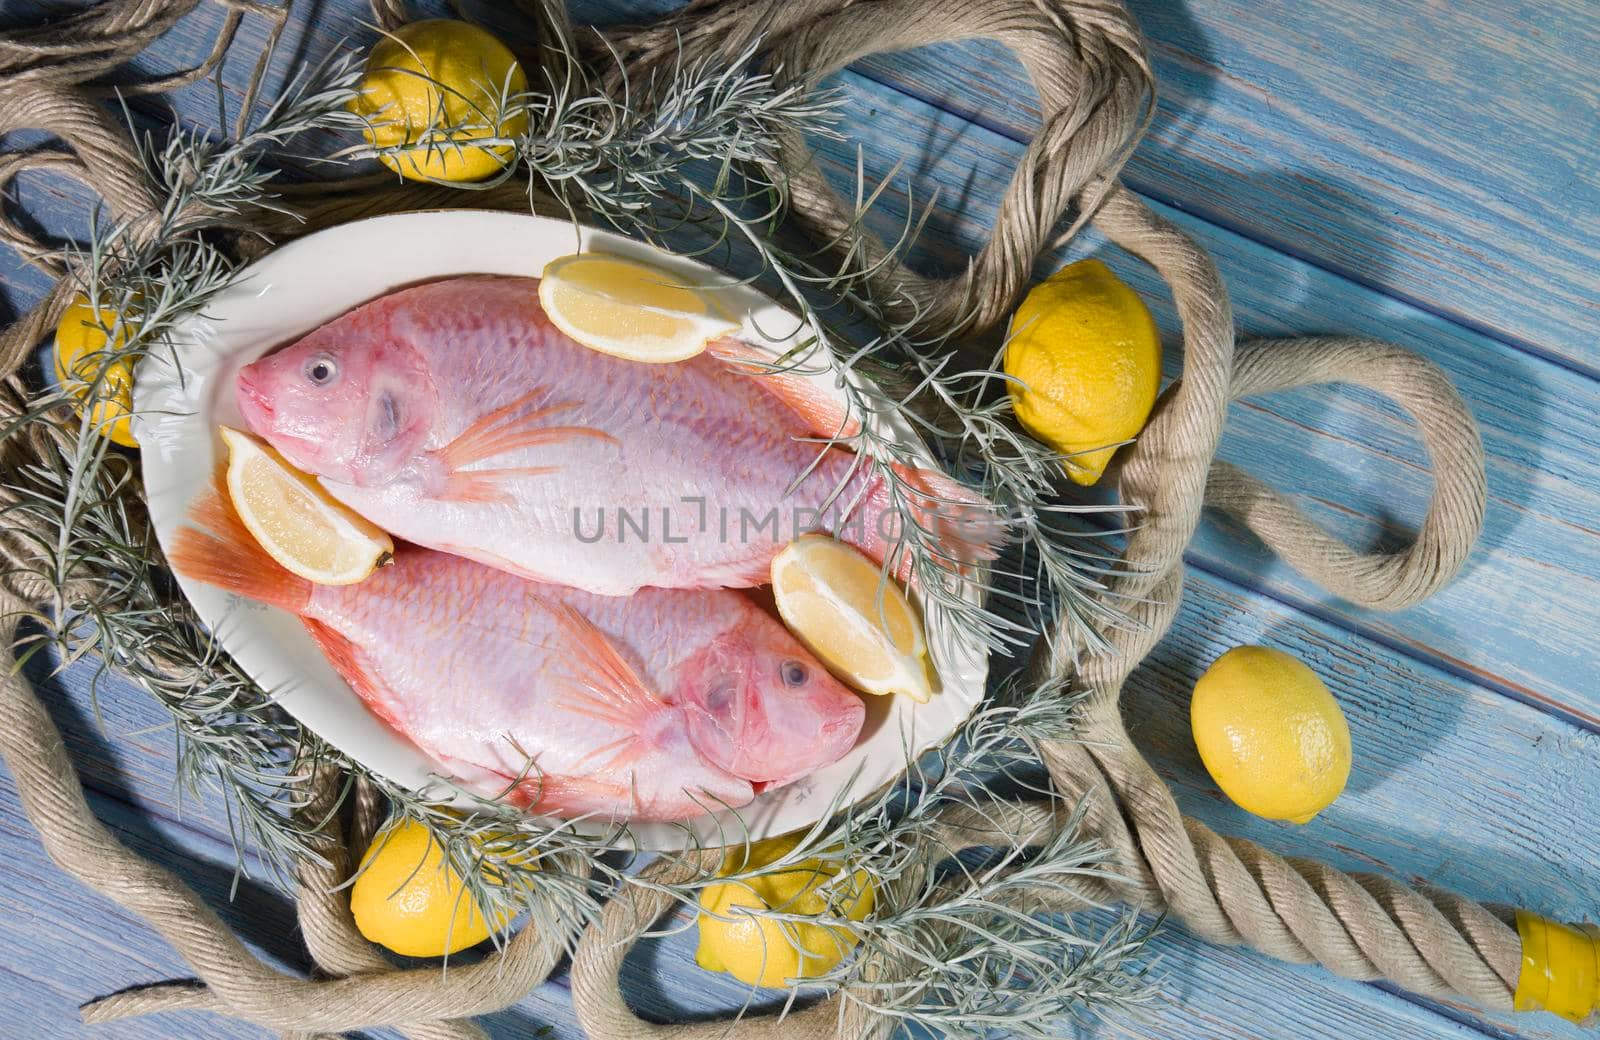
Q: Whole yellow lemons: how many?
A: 6